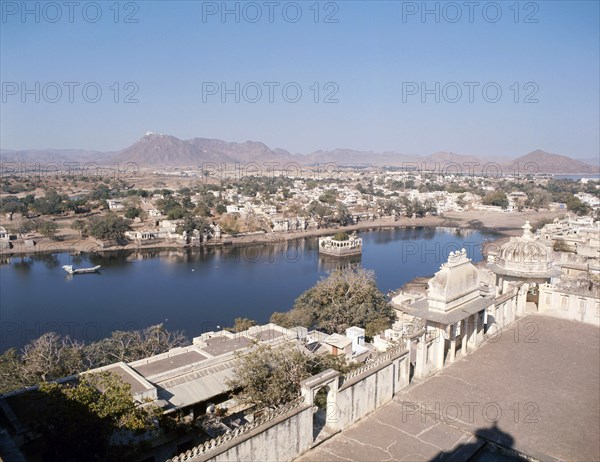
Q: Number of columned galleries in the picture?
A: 2